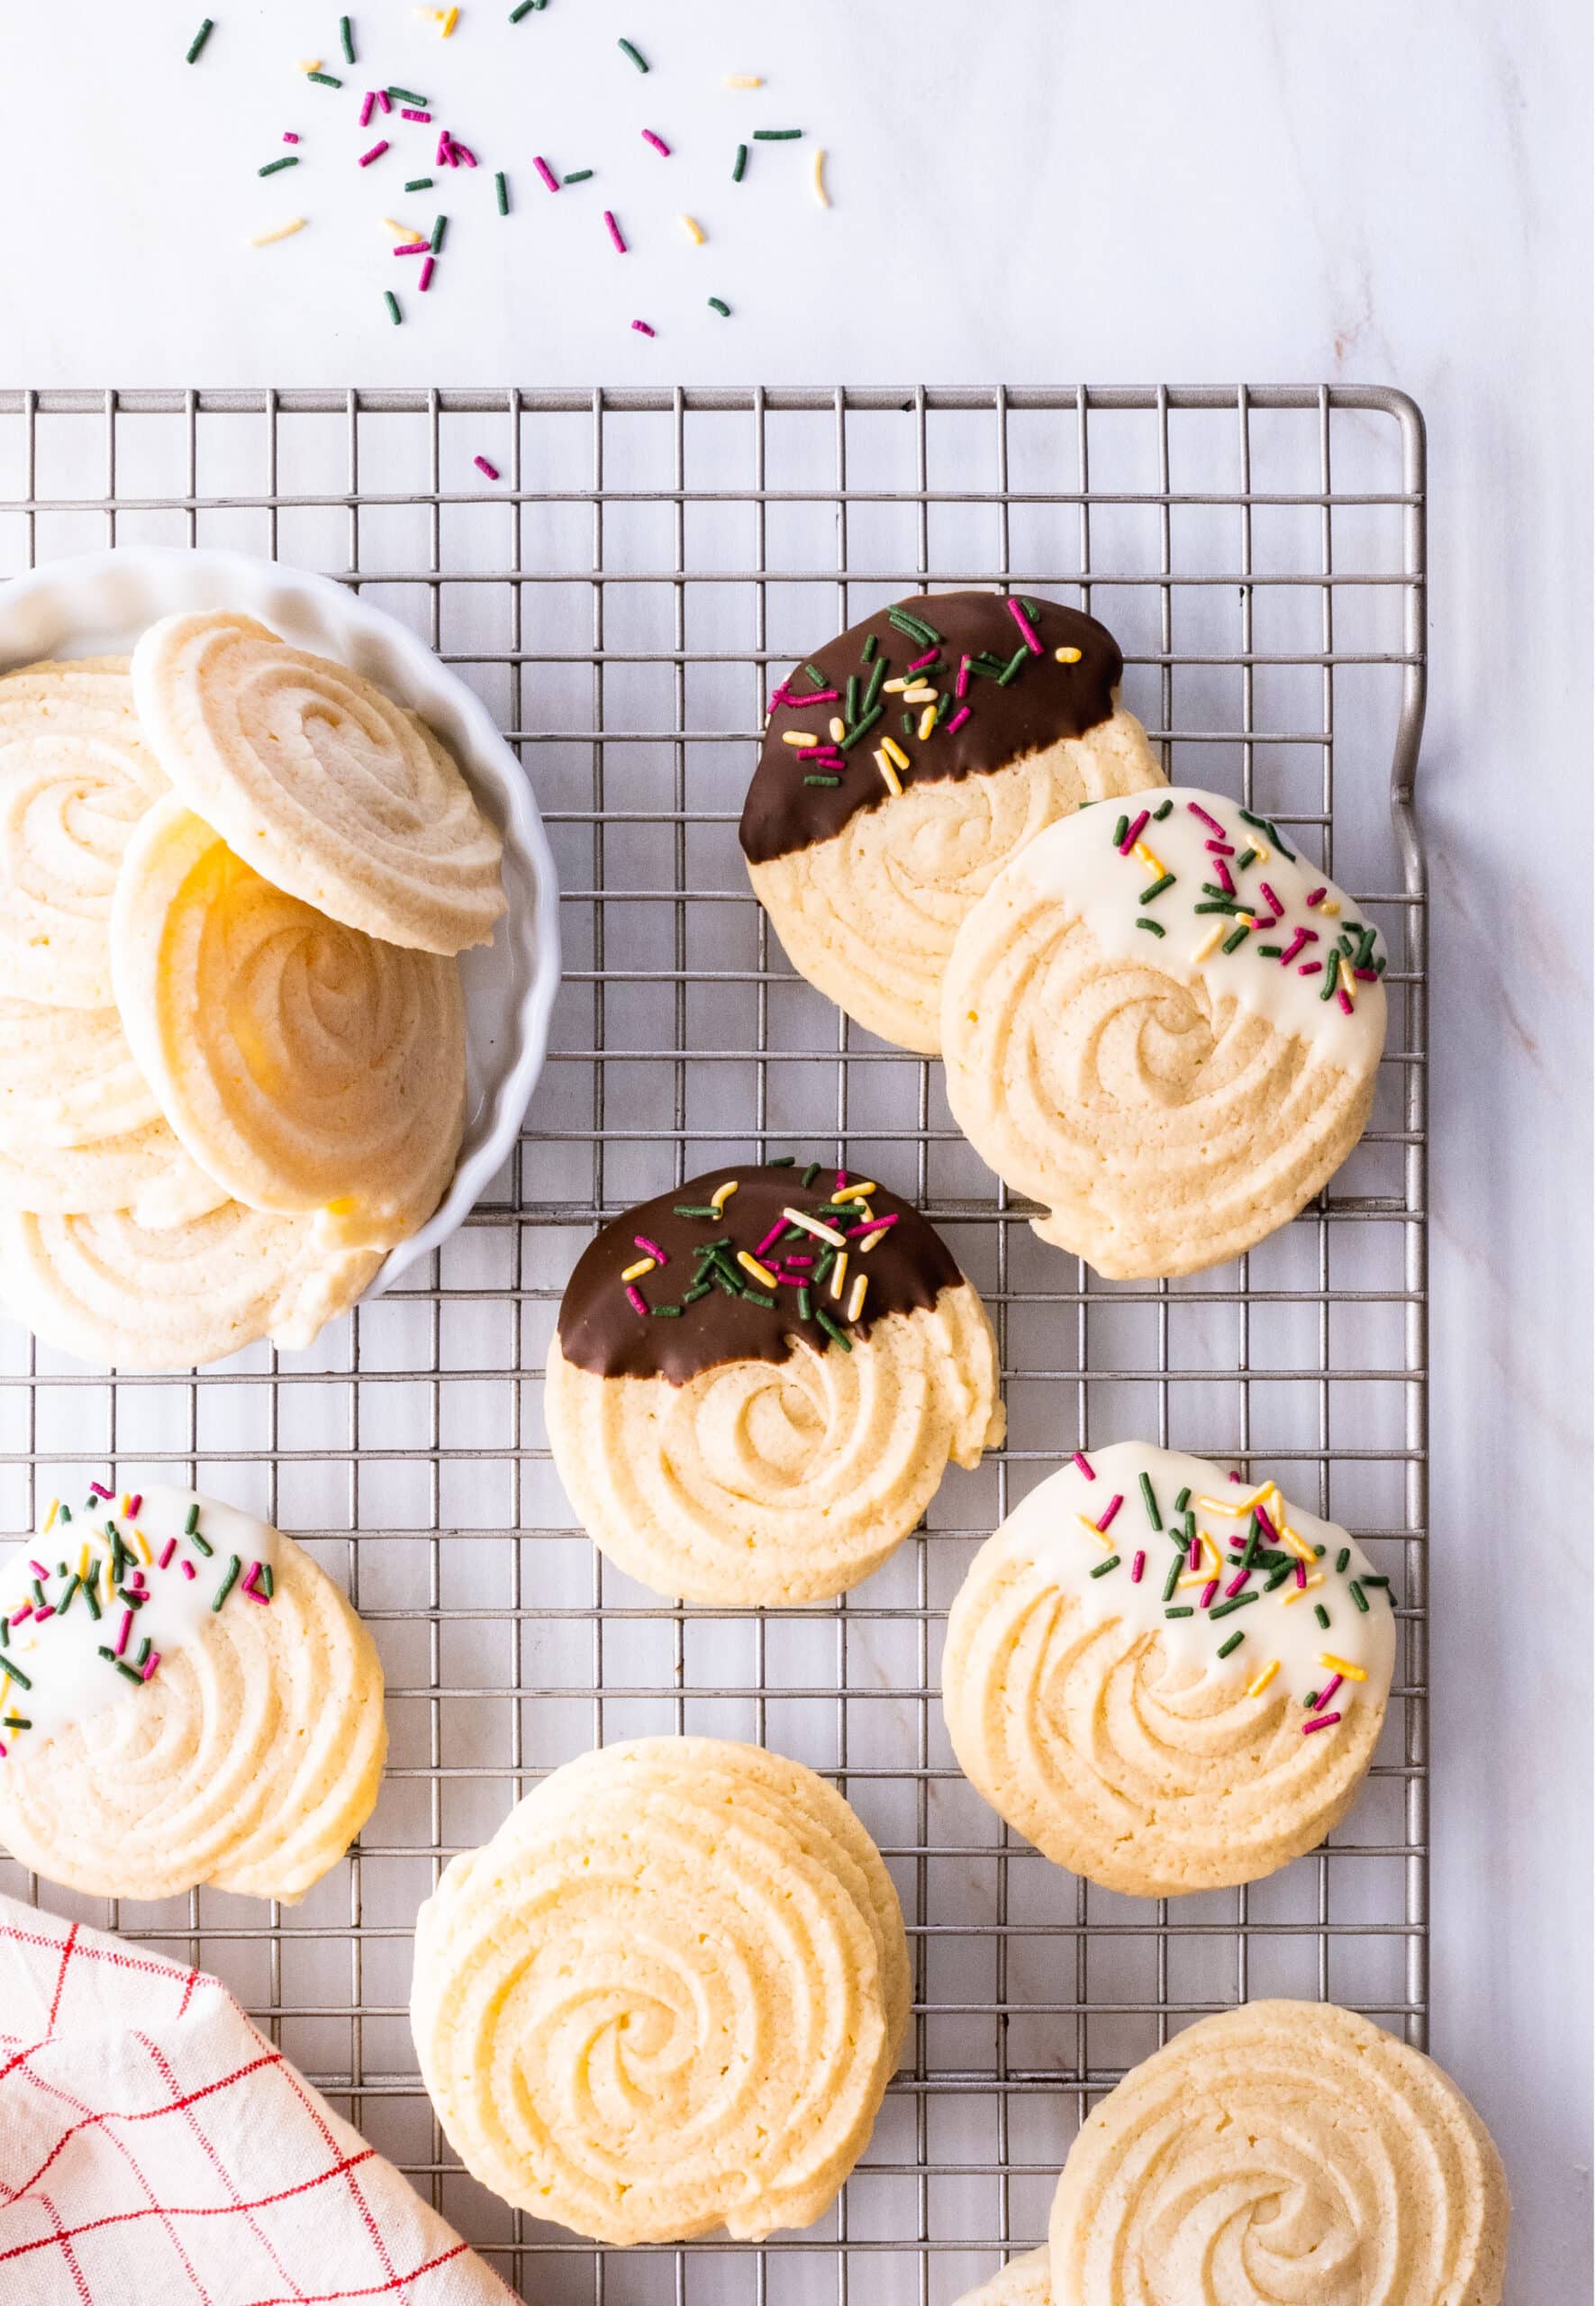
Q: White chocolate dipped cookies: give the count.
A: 3